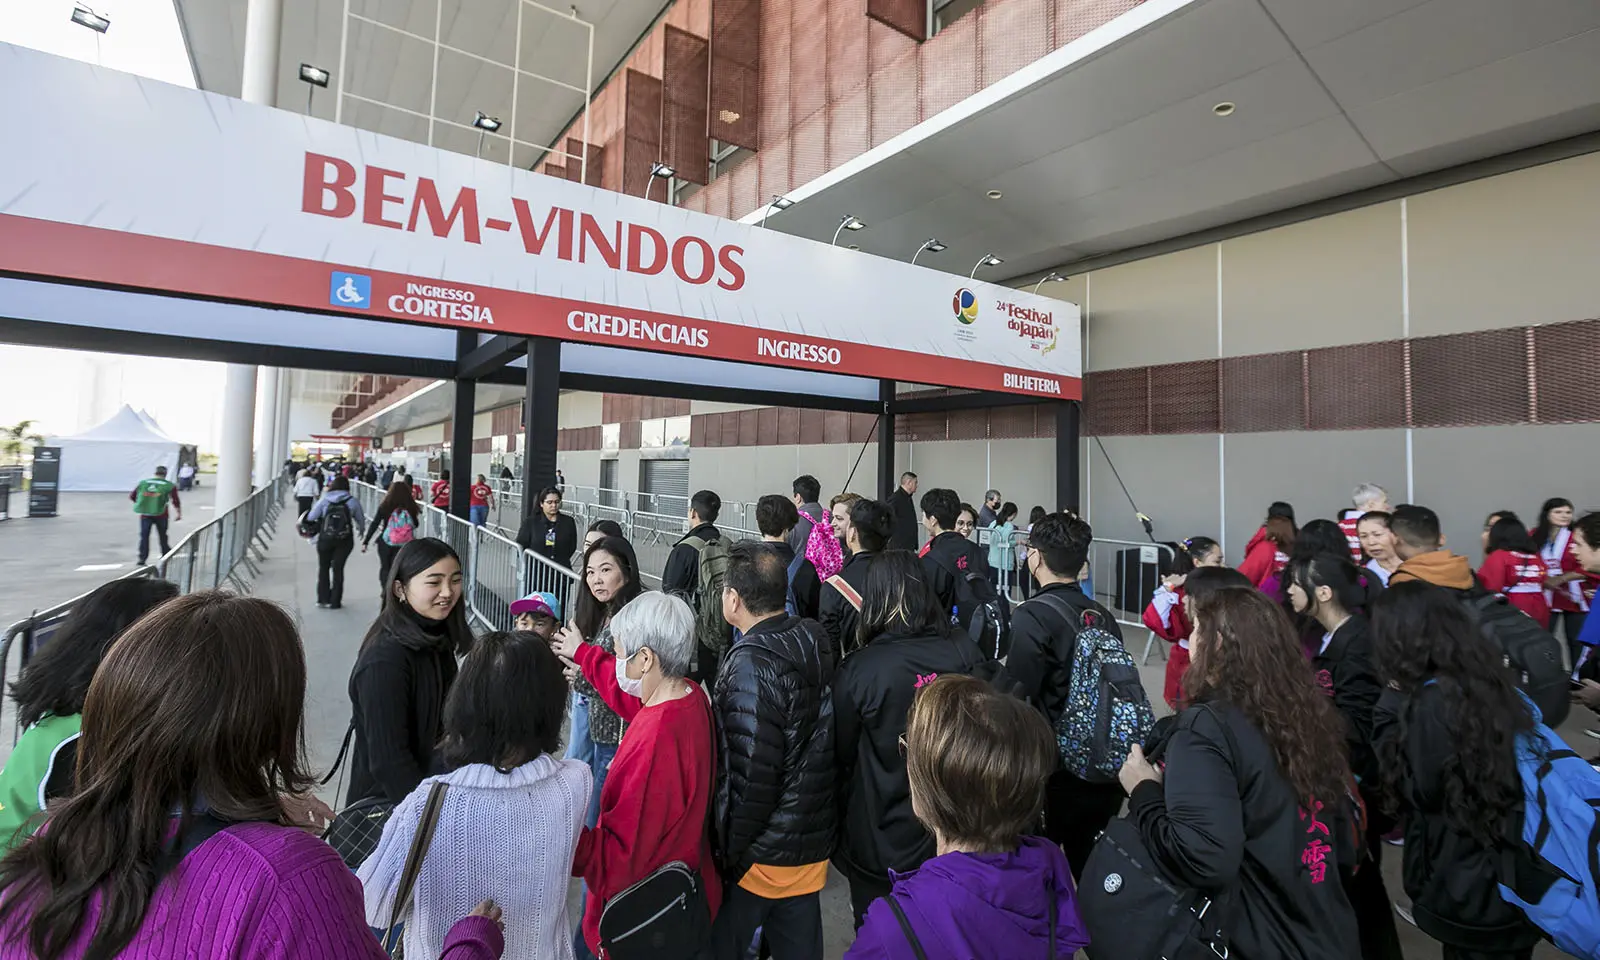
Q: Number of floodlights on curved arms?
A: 9